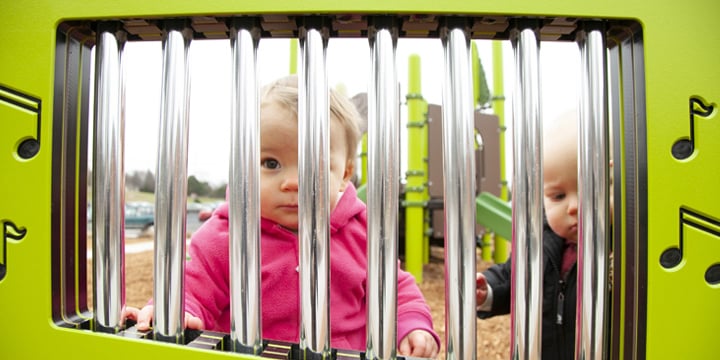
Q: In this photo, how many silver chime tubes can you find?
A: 8